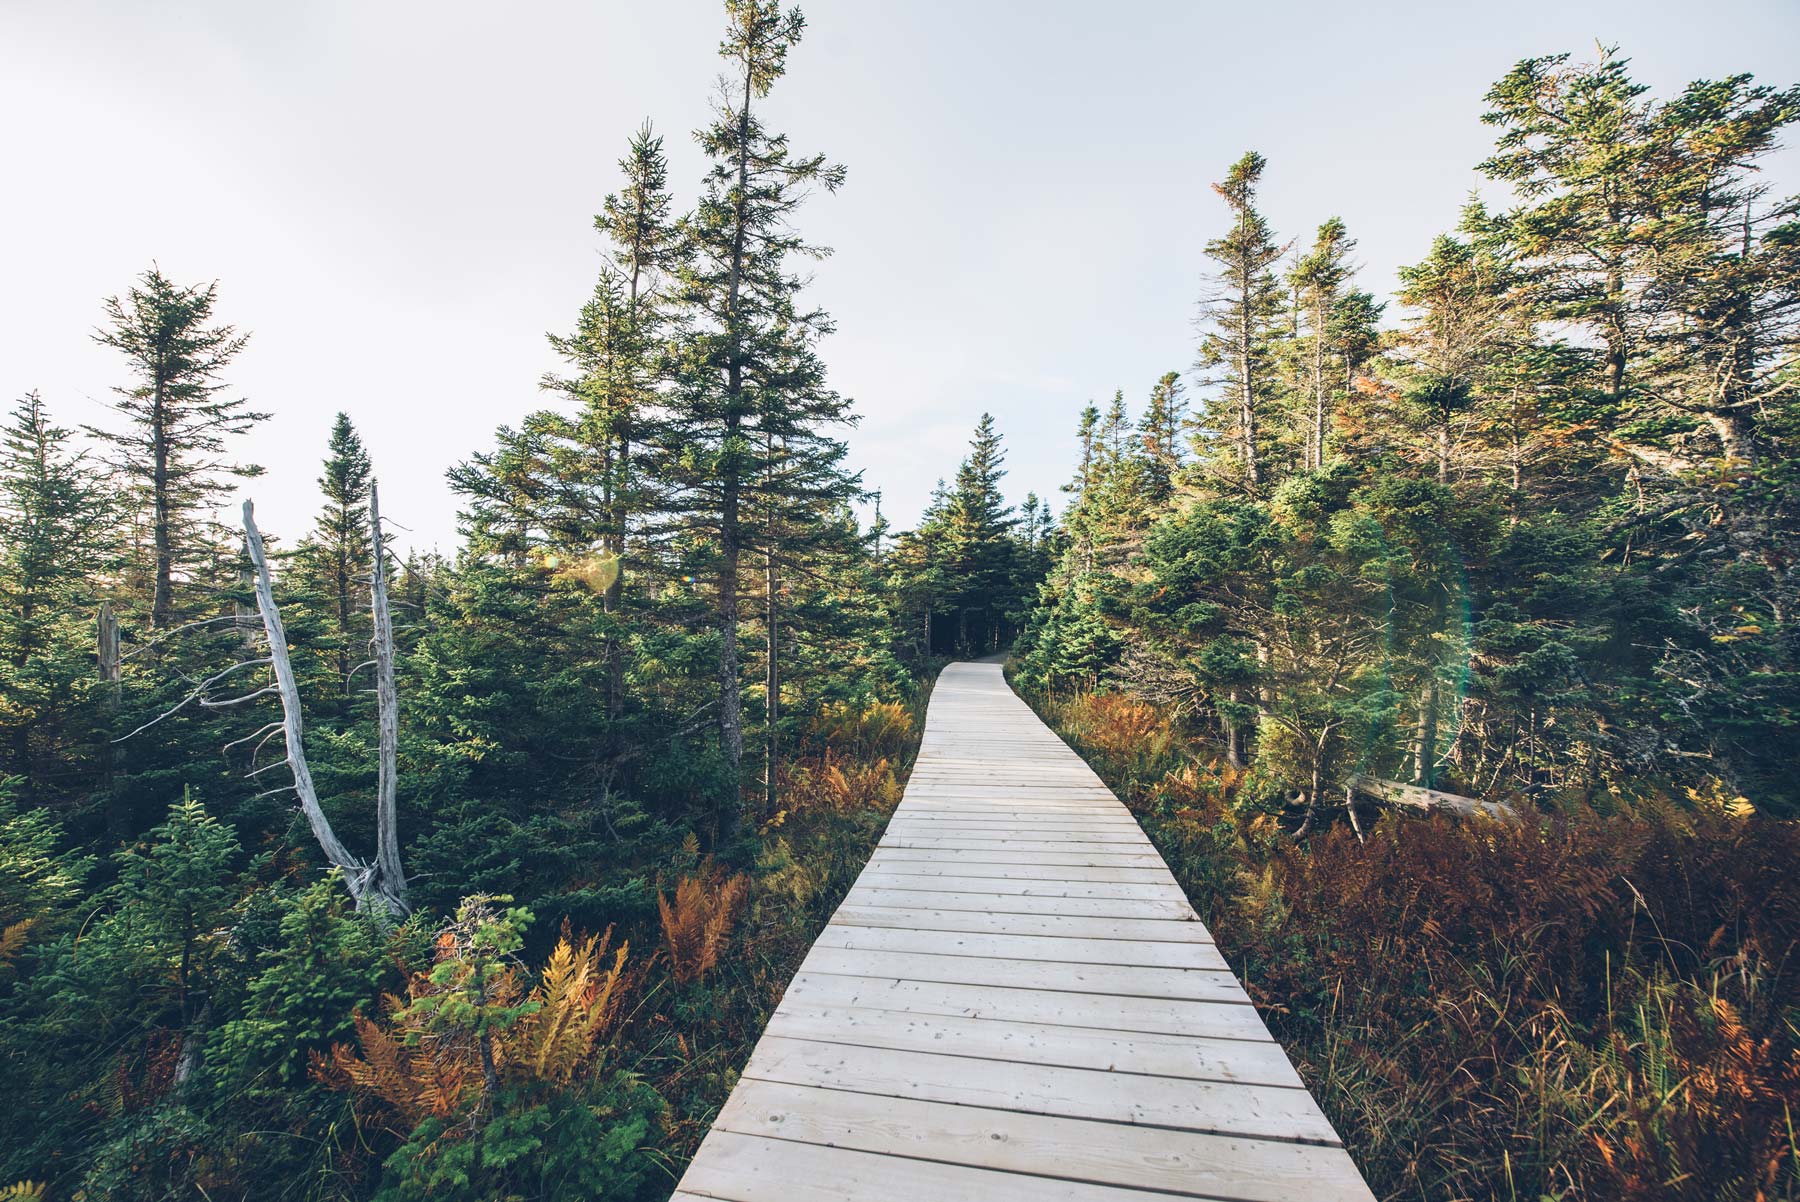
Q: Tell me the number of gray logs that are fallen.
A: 1